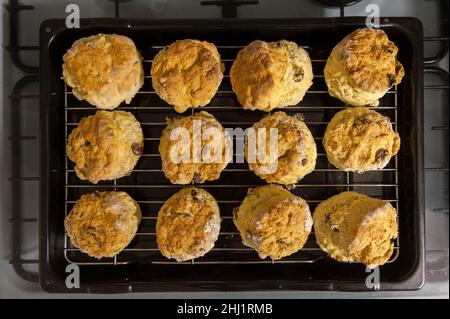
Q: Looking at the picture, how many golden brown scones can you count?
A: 12